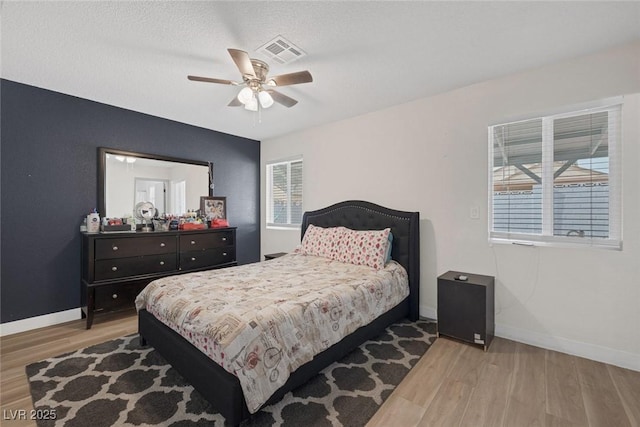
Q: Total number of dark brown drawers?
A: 5